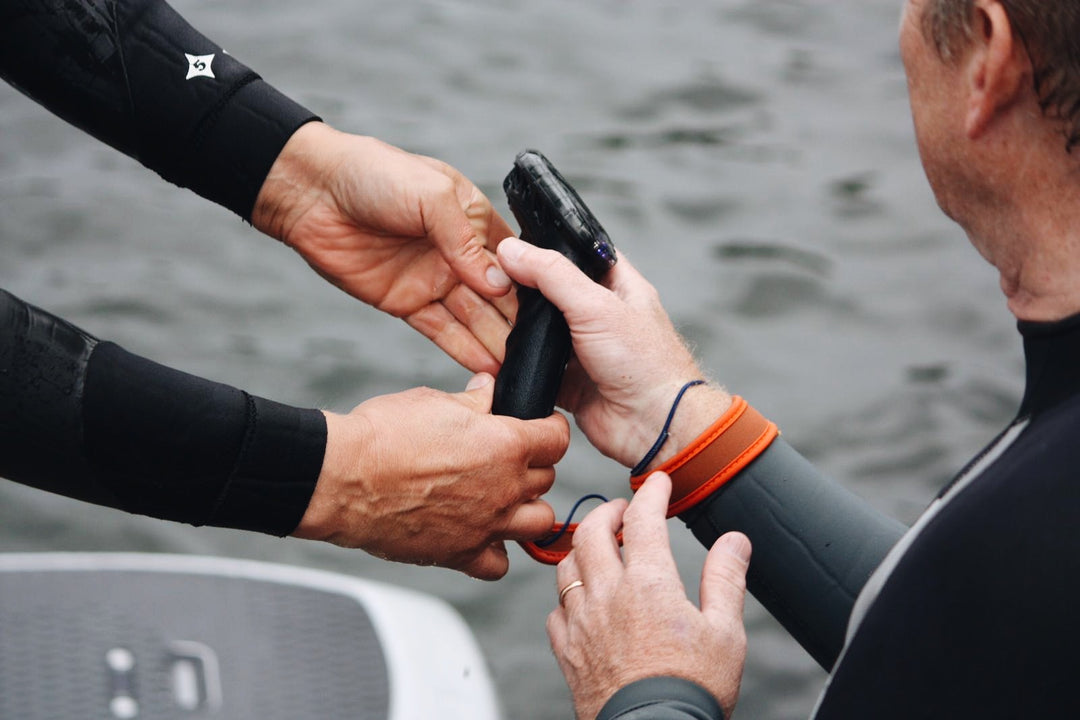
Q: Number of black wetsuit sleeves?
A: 2